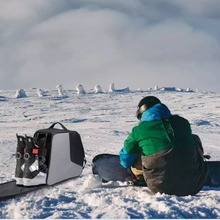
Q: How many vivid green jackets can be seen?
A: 1